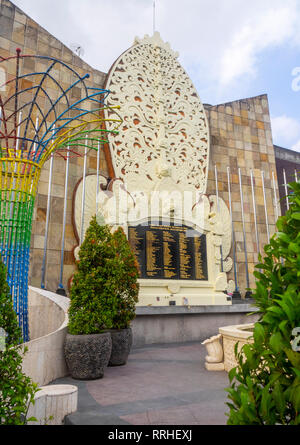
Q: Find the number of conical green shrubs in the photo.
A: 2